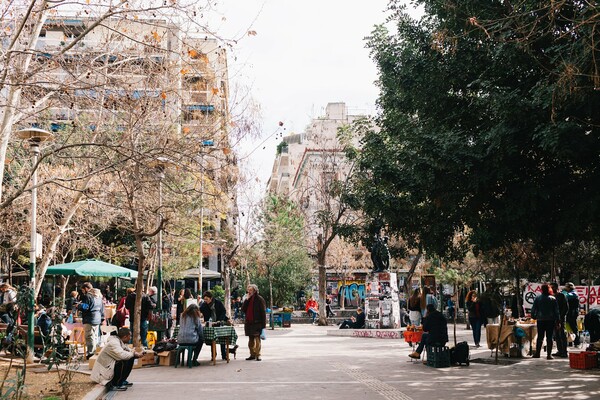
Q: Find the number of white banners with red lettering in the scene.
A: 1